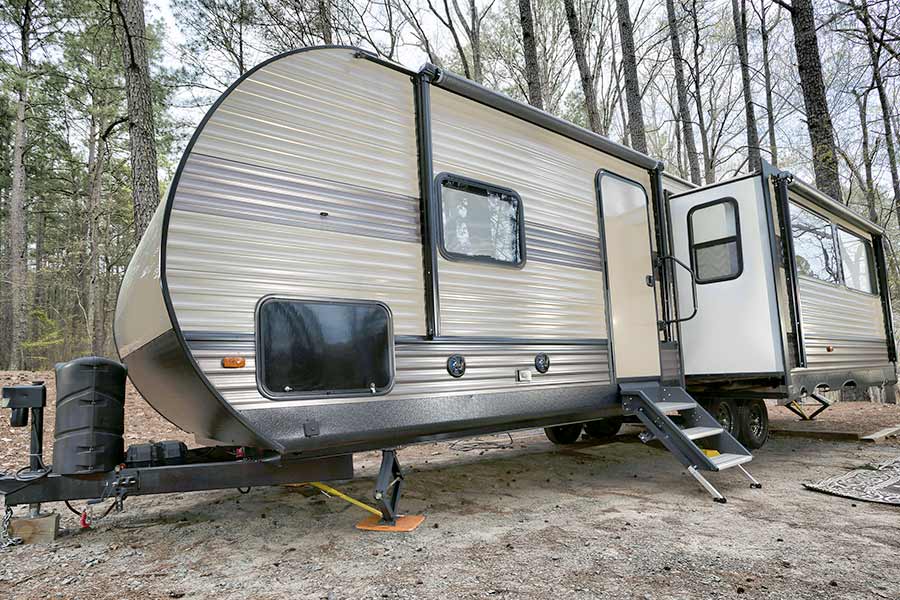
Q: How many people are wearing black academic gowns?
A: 0